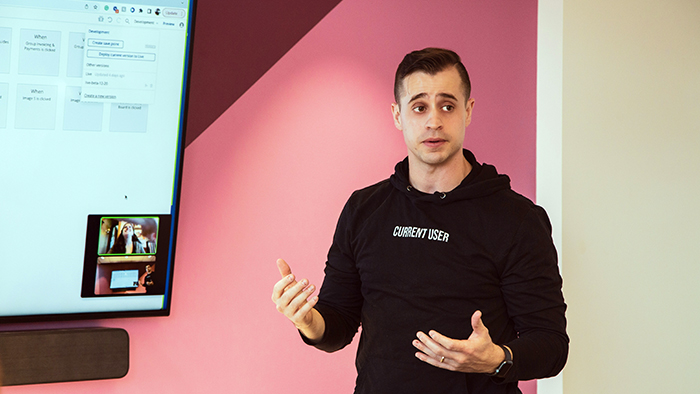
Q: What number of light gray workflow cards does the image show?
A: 7